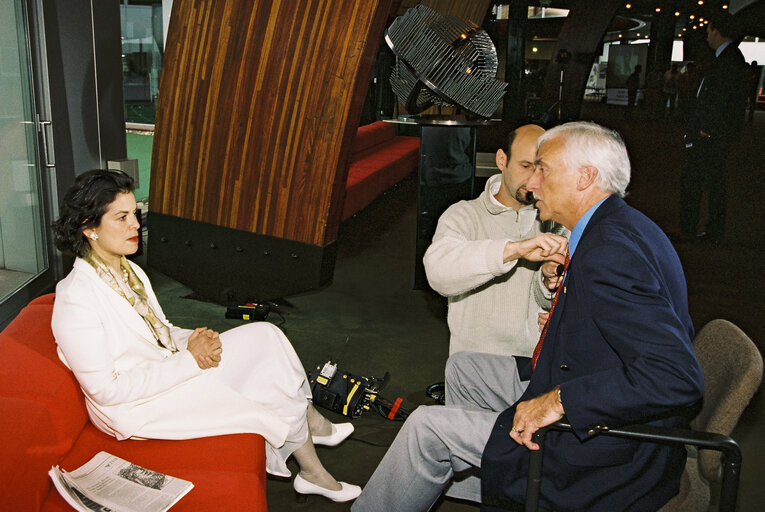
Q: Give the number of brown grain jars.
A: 0